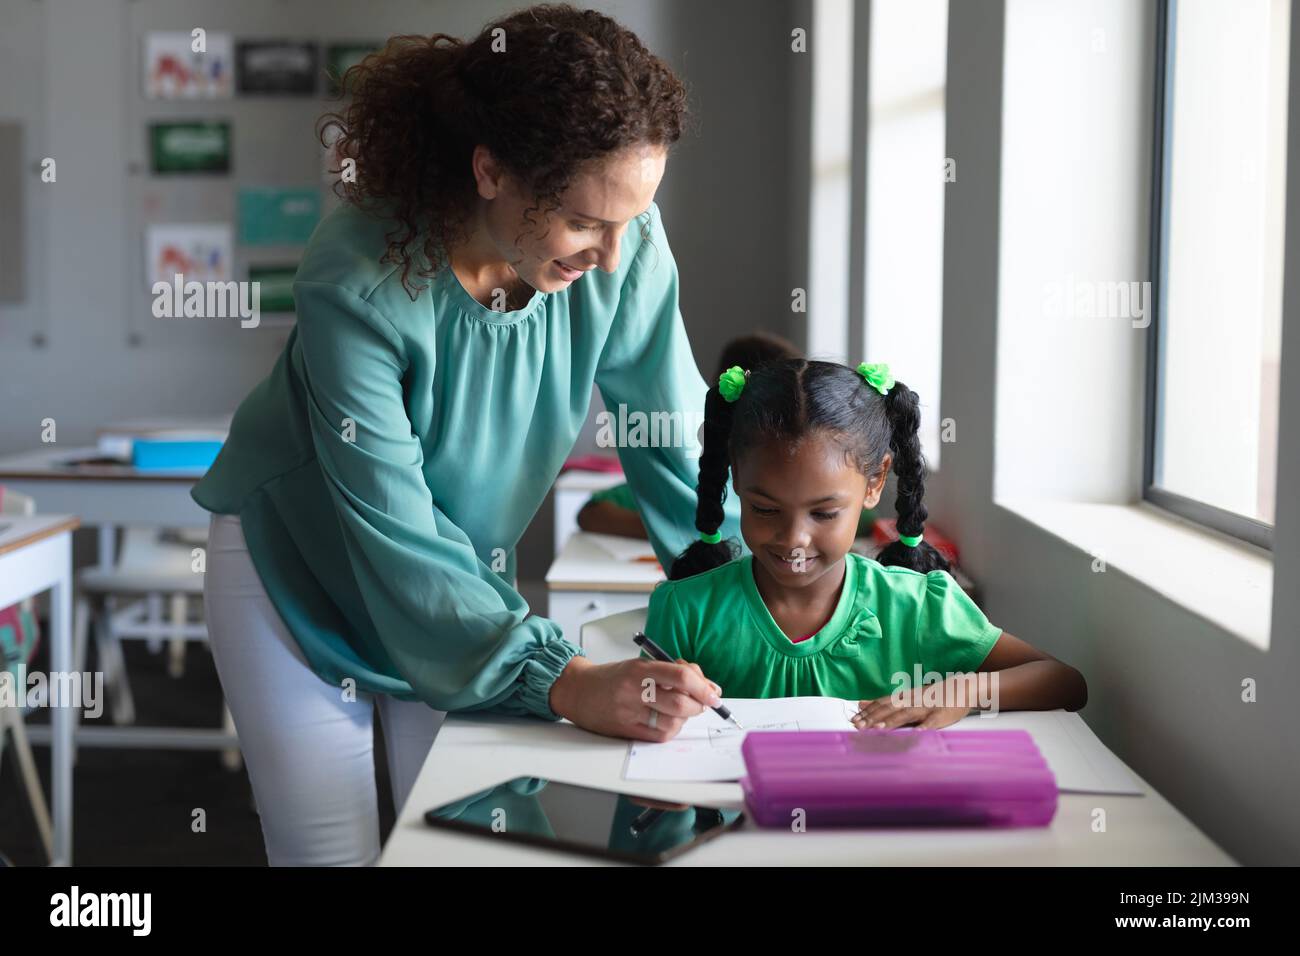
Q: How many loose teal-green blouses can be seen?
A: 1